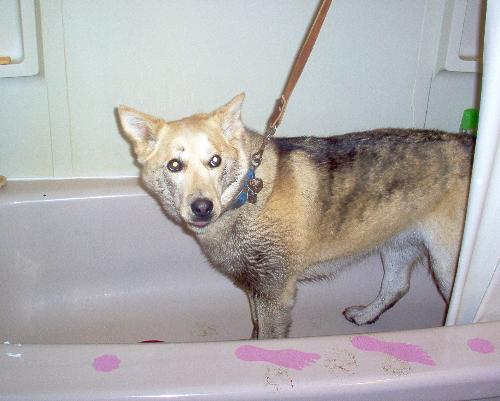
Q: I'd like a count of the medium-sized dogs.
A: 1